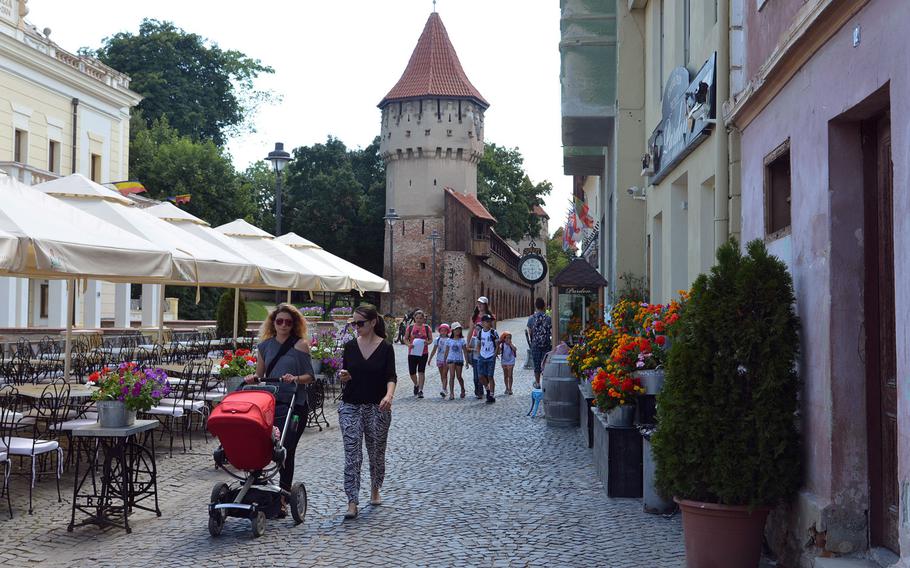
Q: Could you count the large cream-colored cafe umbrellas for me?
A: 5